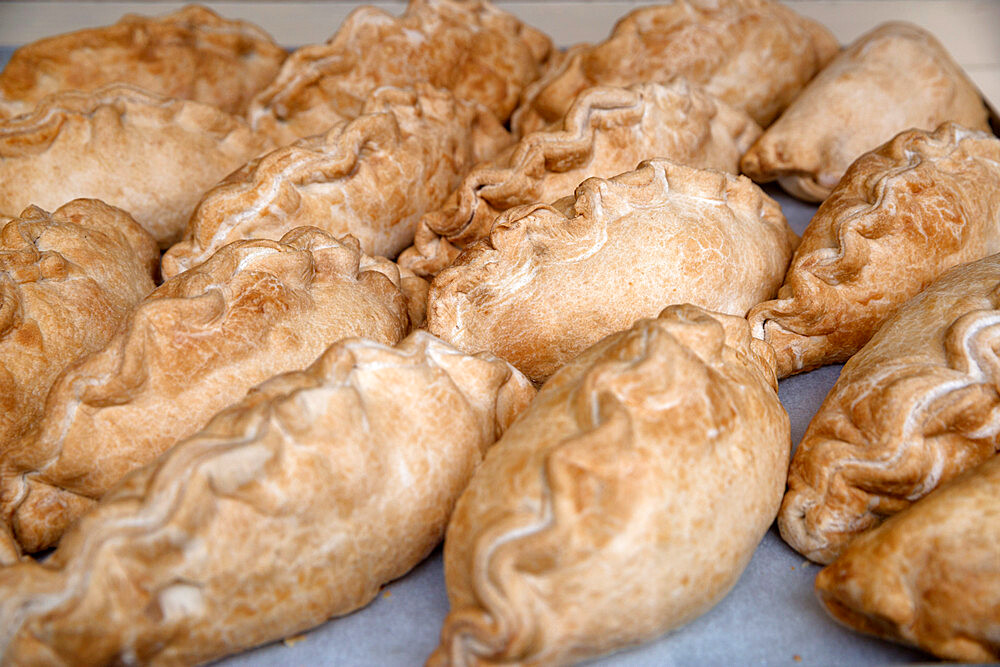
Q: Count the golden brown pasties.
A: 15